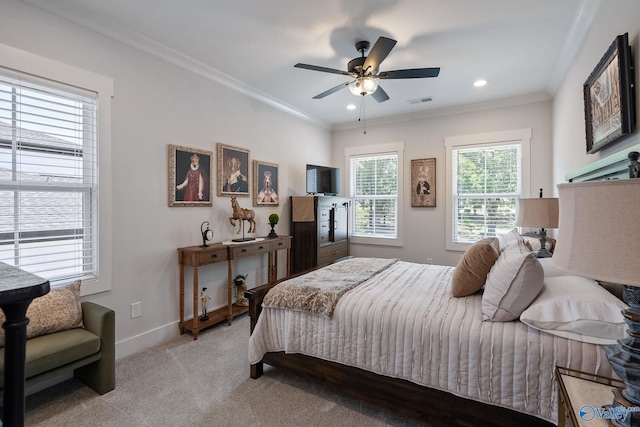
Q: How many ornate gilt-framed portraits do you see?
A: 3